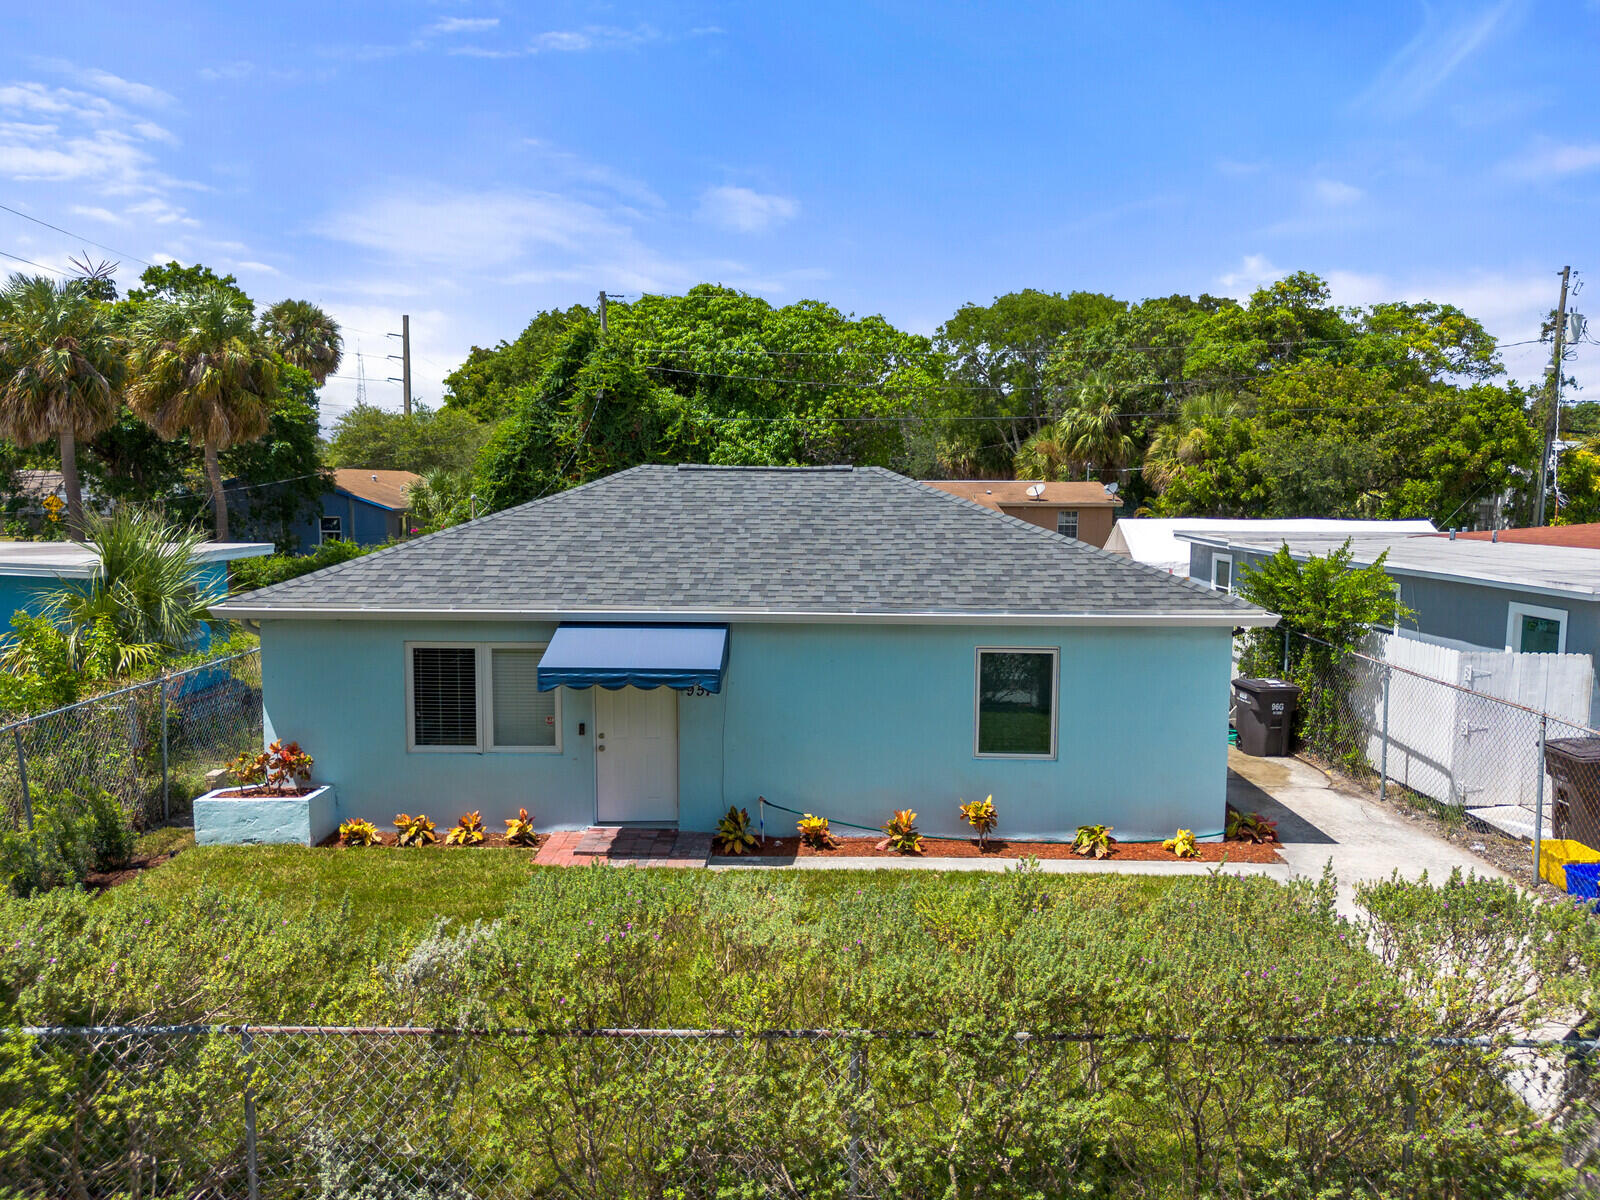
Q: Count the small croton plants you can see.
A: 11